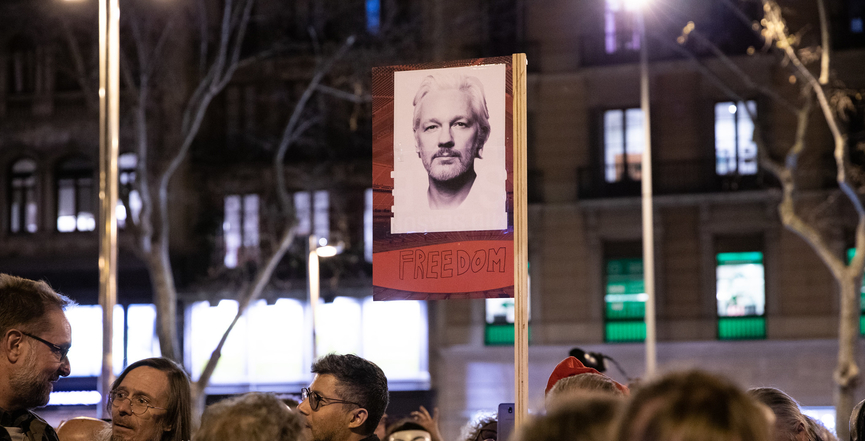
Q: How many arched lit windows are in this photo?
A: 3